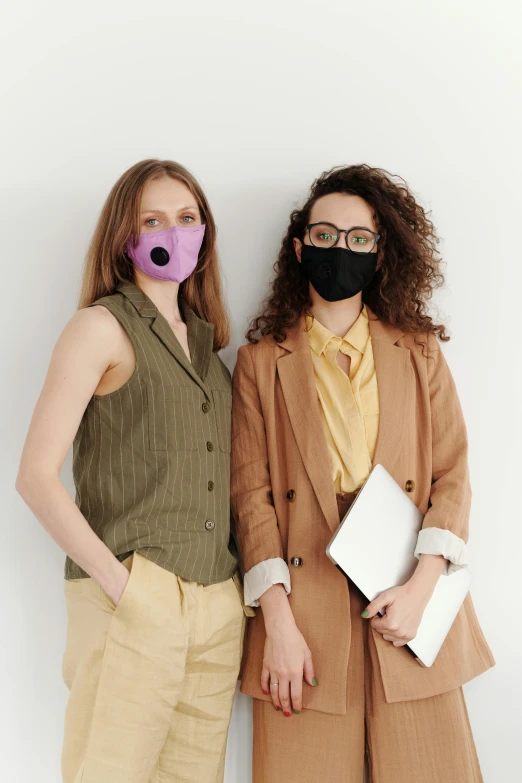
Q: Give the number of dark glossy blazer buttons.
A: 3